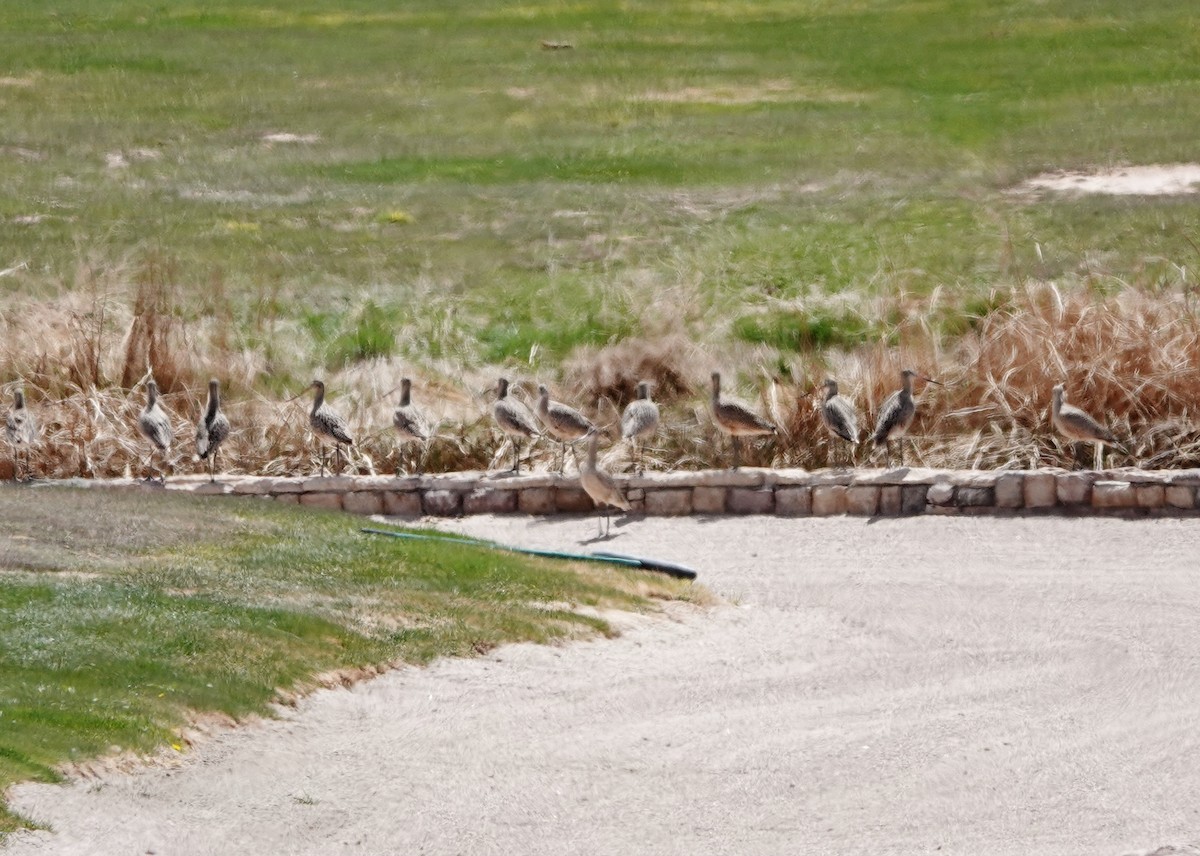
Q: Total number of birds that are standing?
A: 13